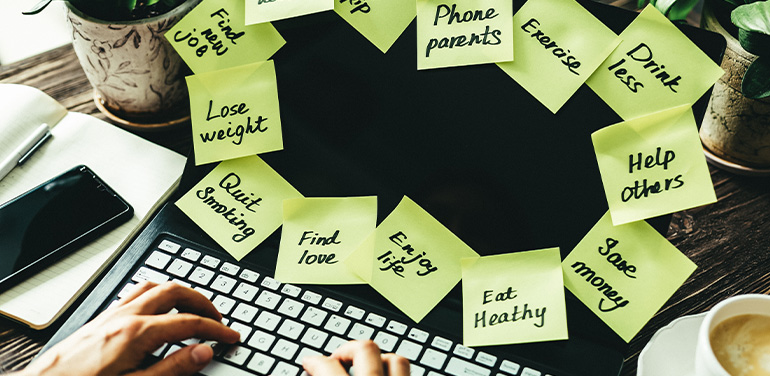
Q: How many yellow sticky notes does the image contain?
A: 13